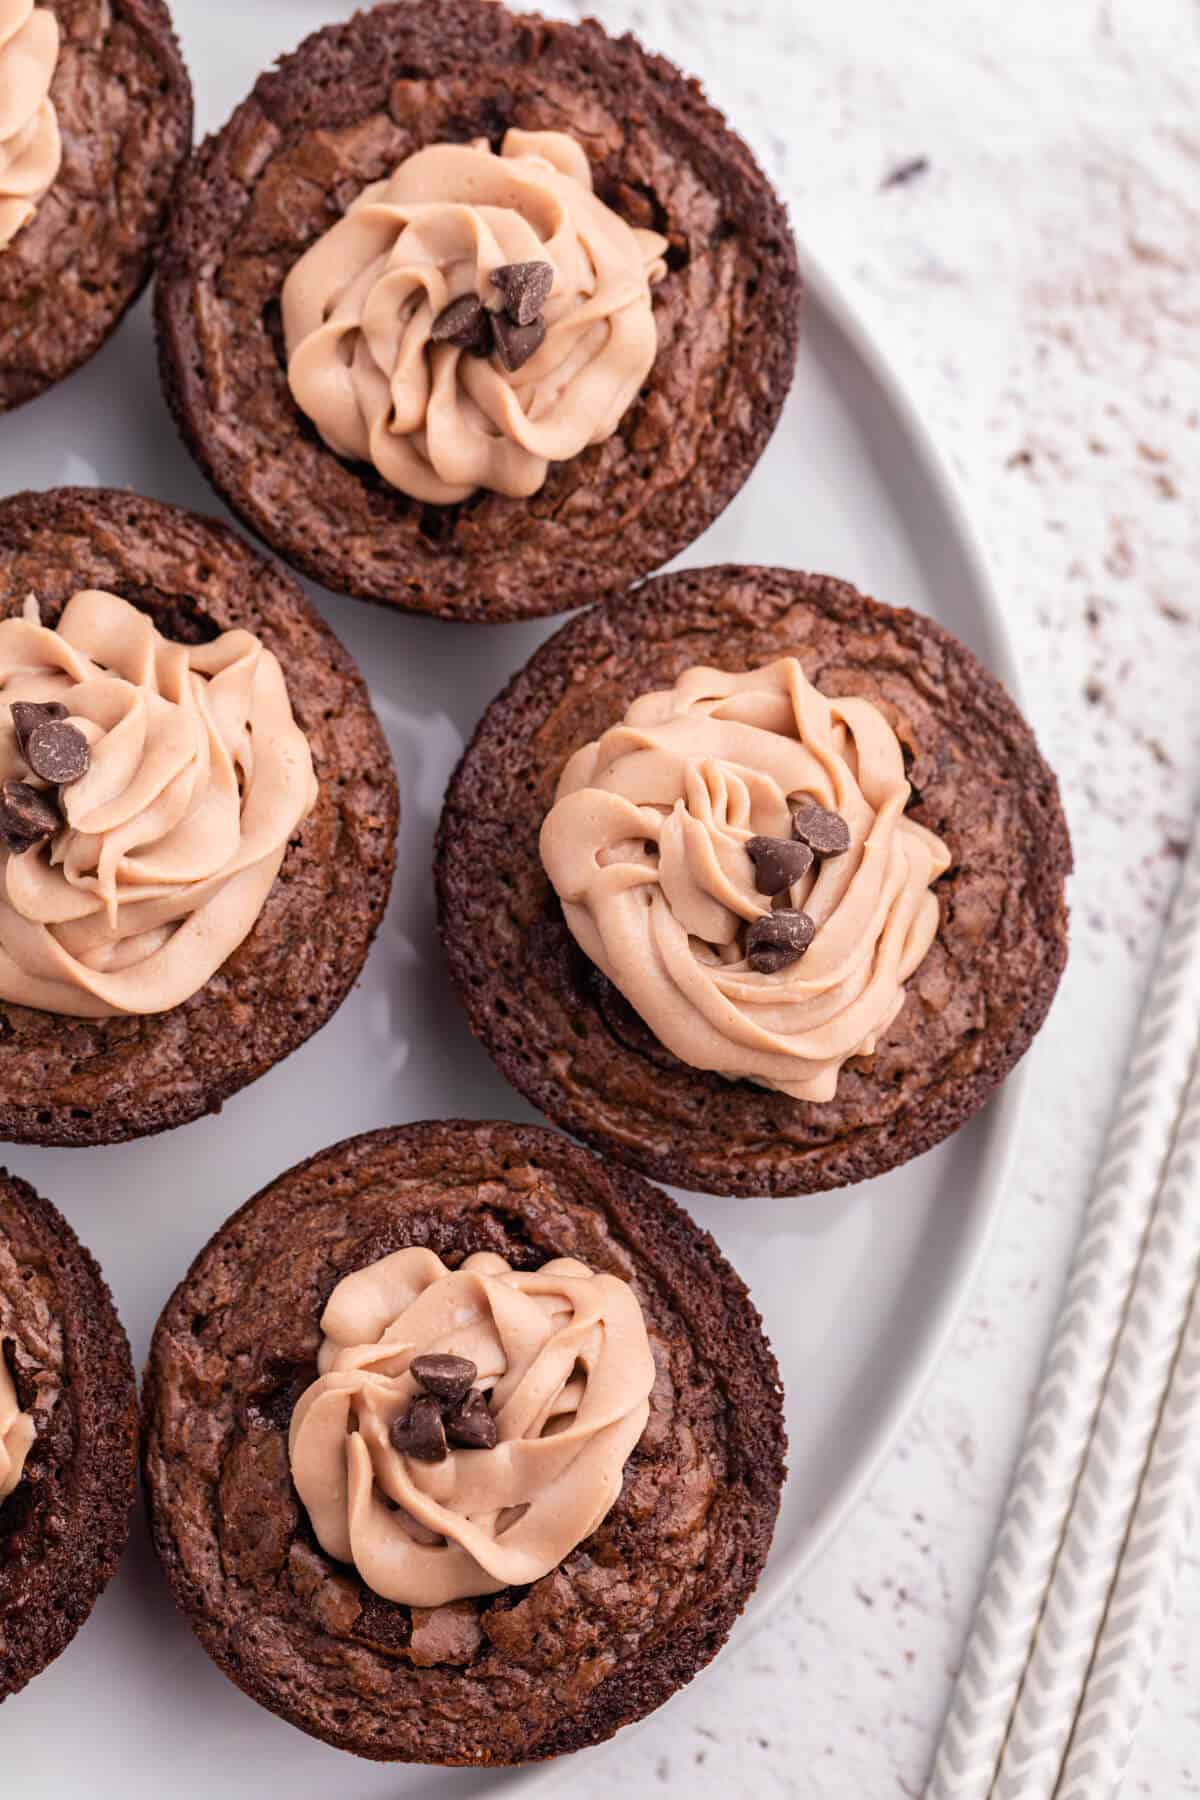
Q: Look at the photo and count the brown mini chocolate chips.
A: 12